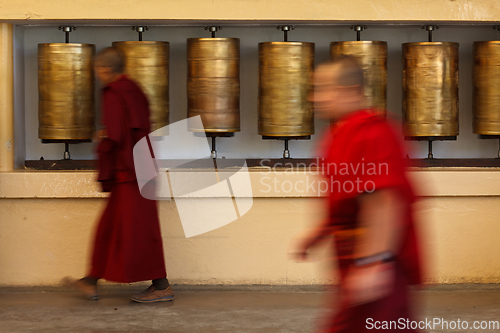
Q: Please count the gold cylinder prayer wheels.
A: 7